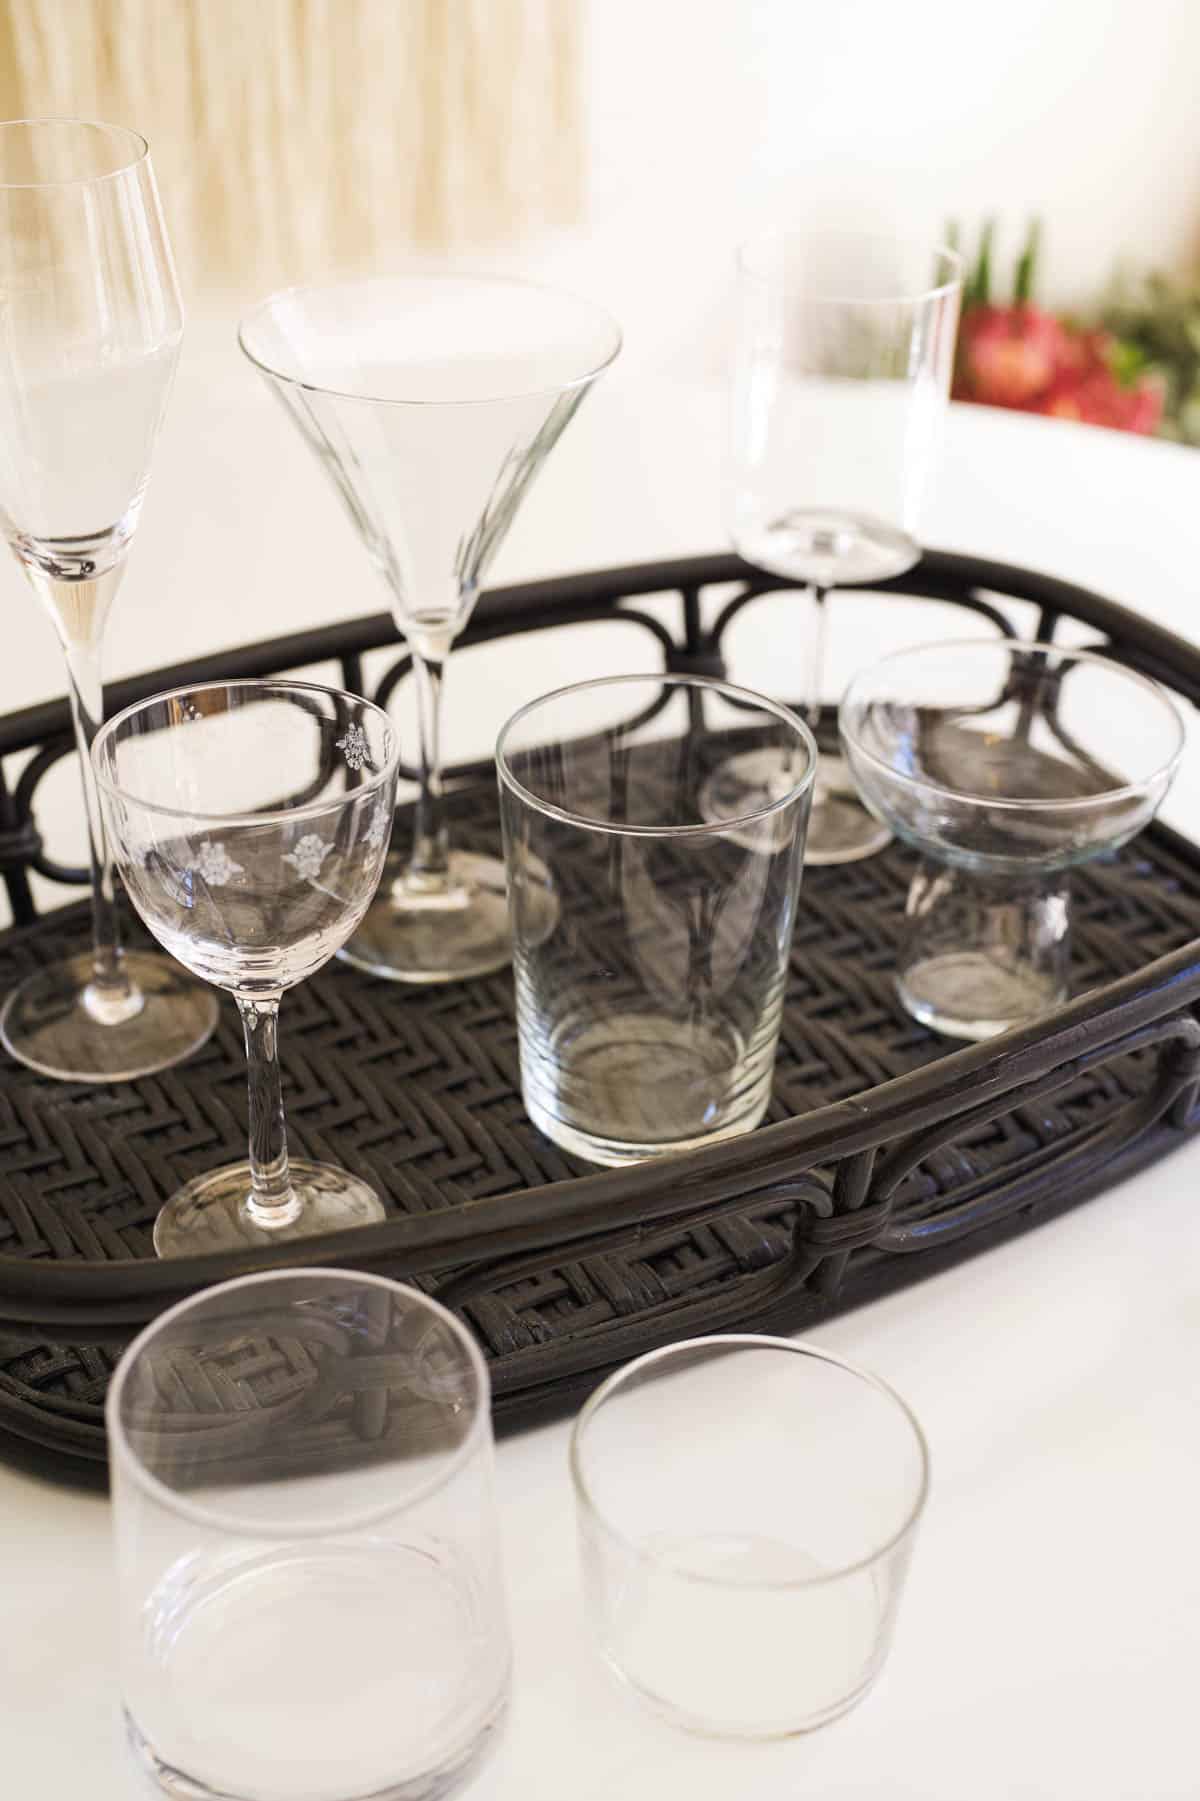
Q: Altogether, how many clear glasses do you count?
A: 8